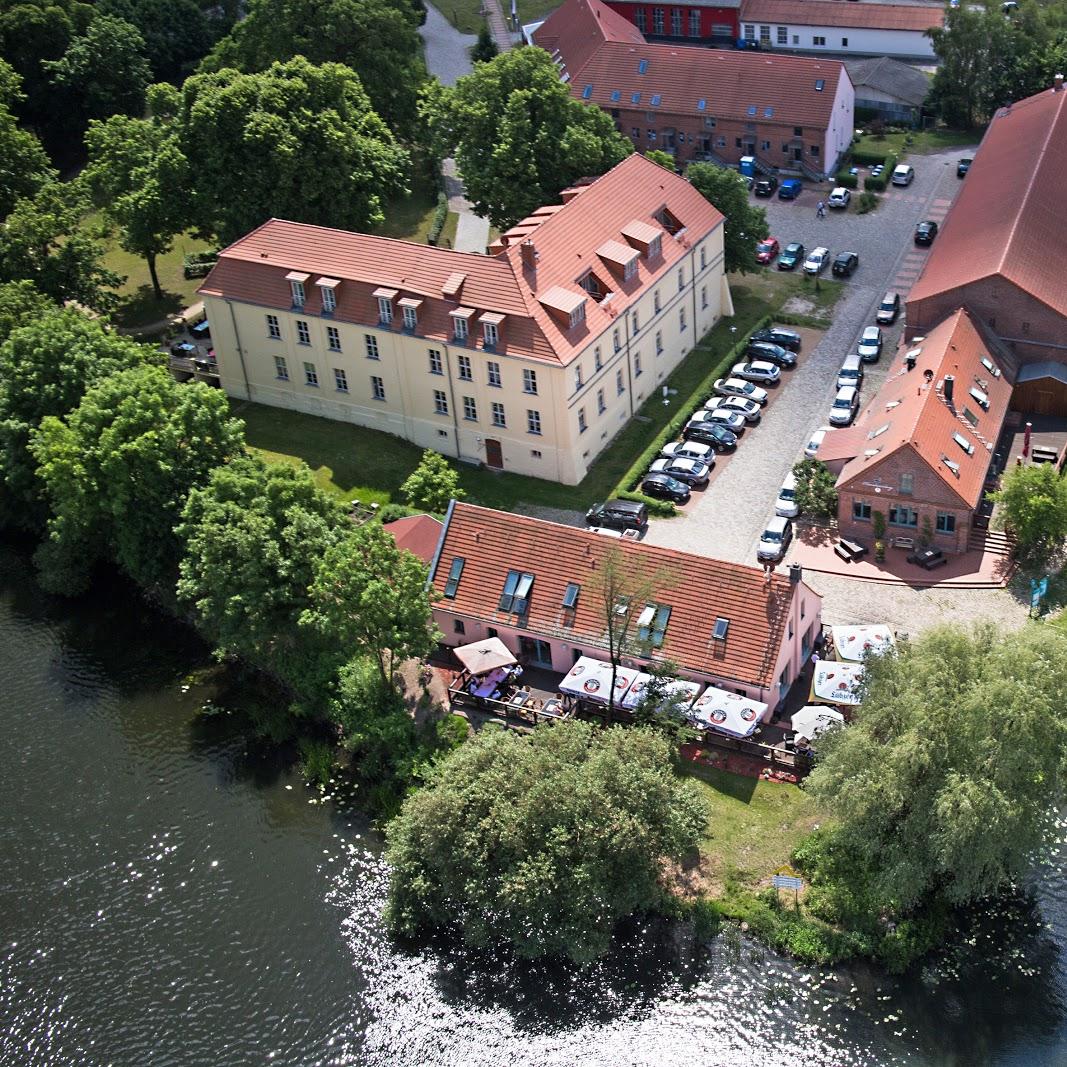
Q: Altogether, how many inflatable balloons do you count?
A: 0